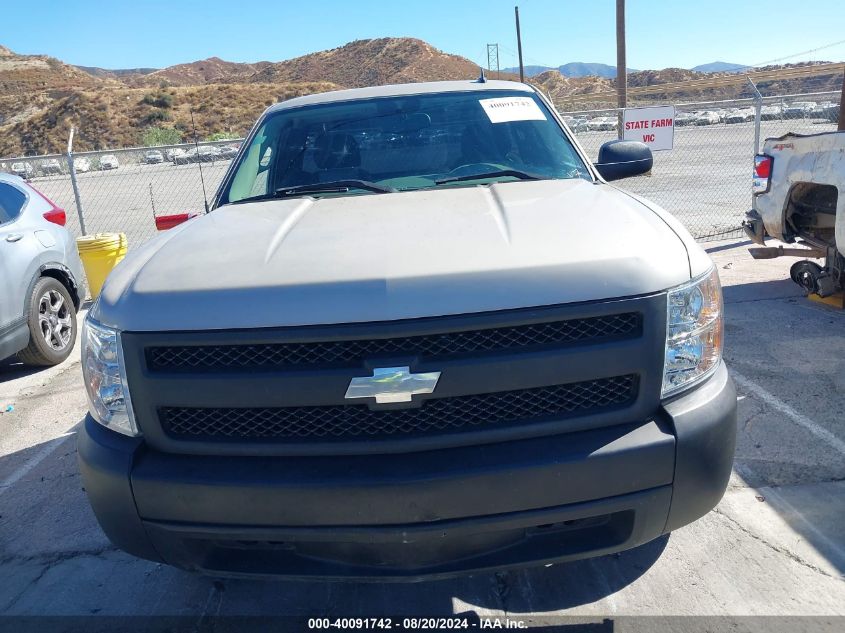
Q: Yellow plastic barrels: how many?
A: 1